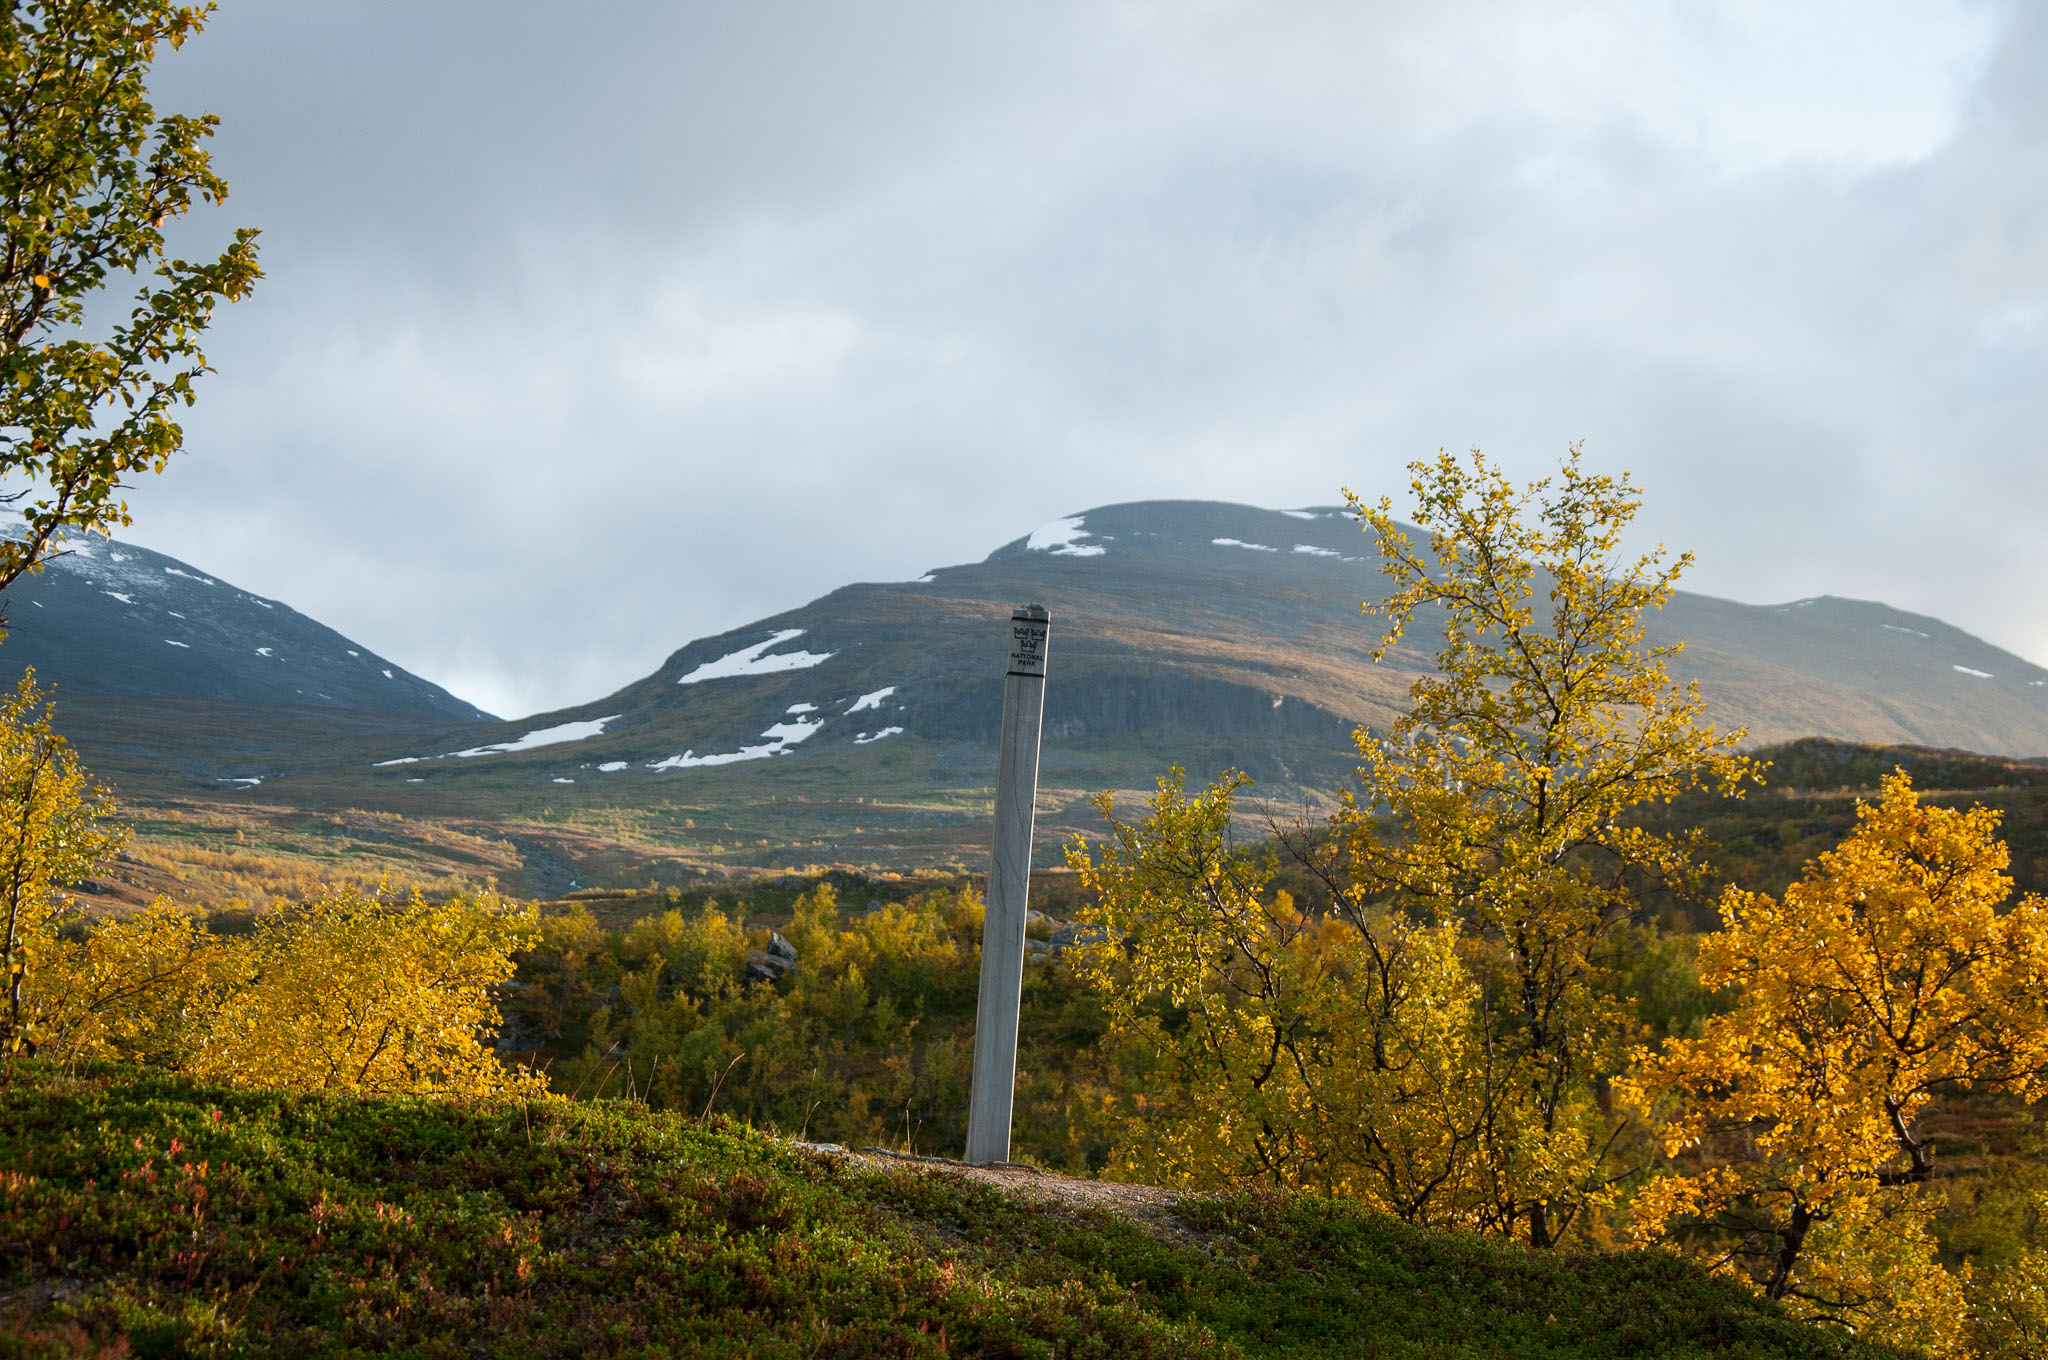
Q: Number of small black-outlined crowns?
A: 3